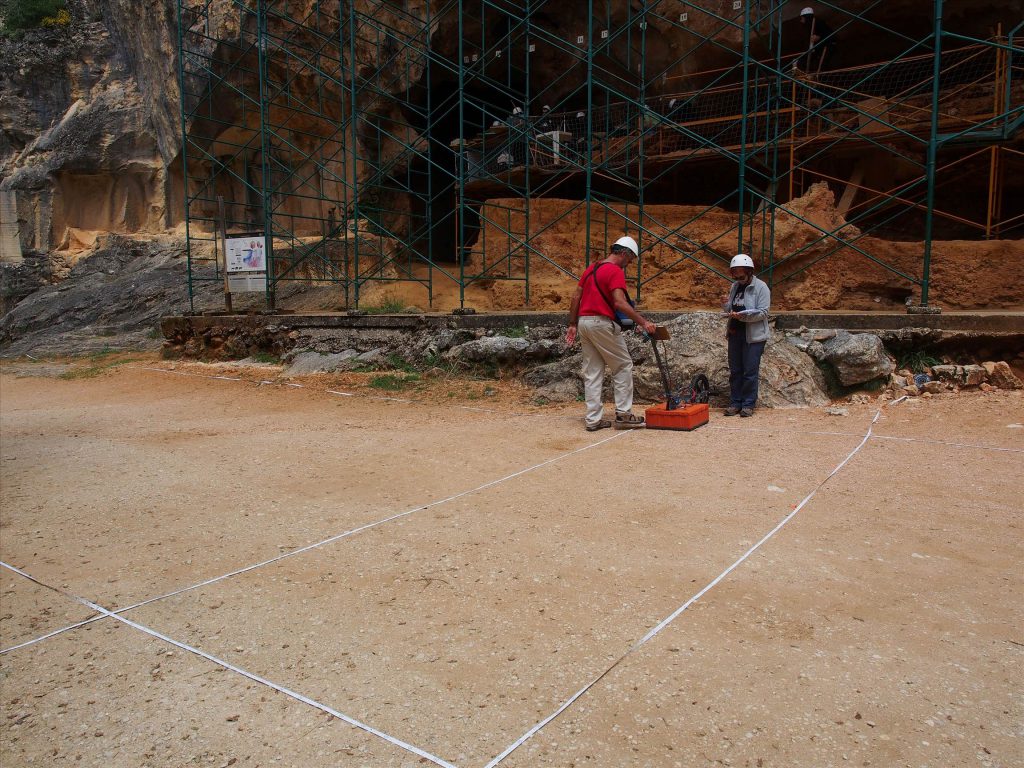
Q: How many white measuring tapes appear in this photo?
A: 4